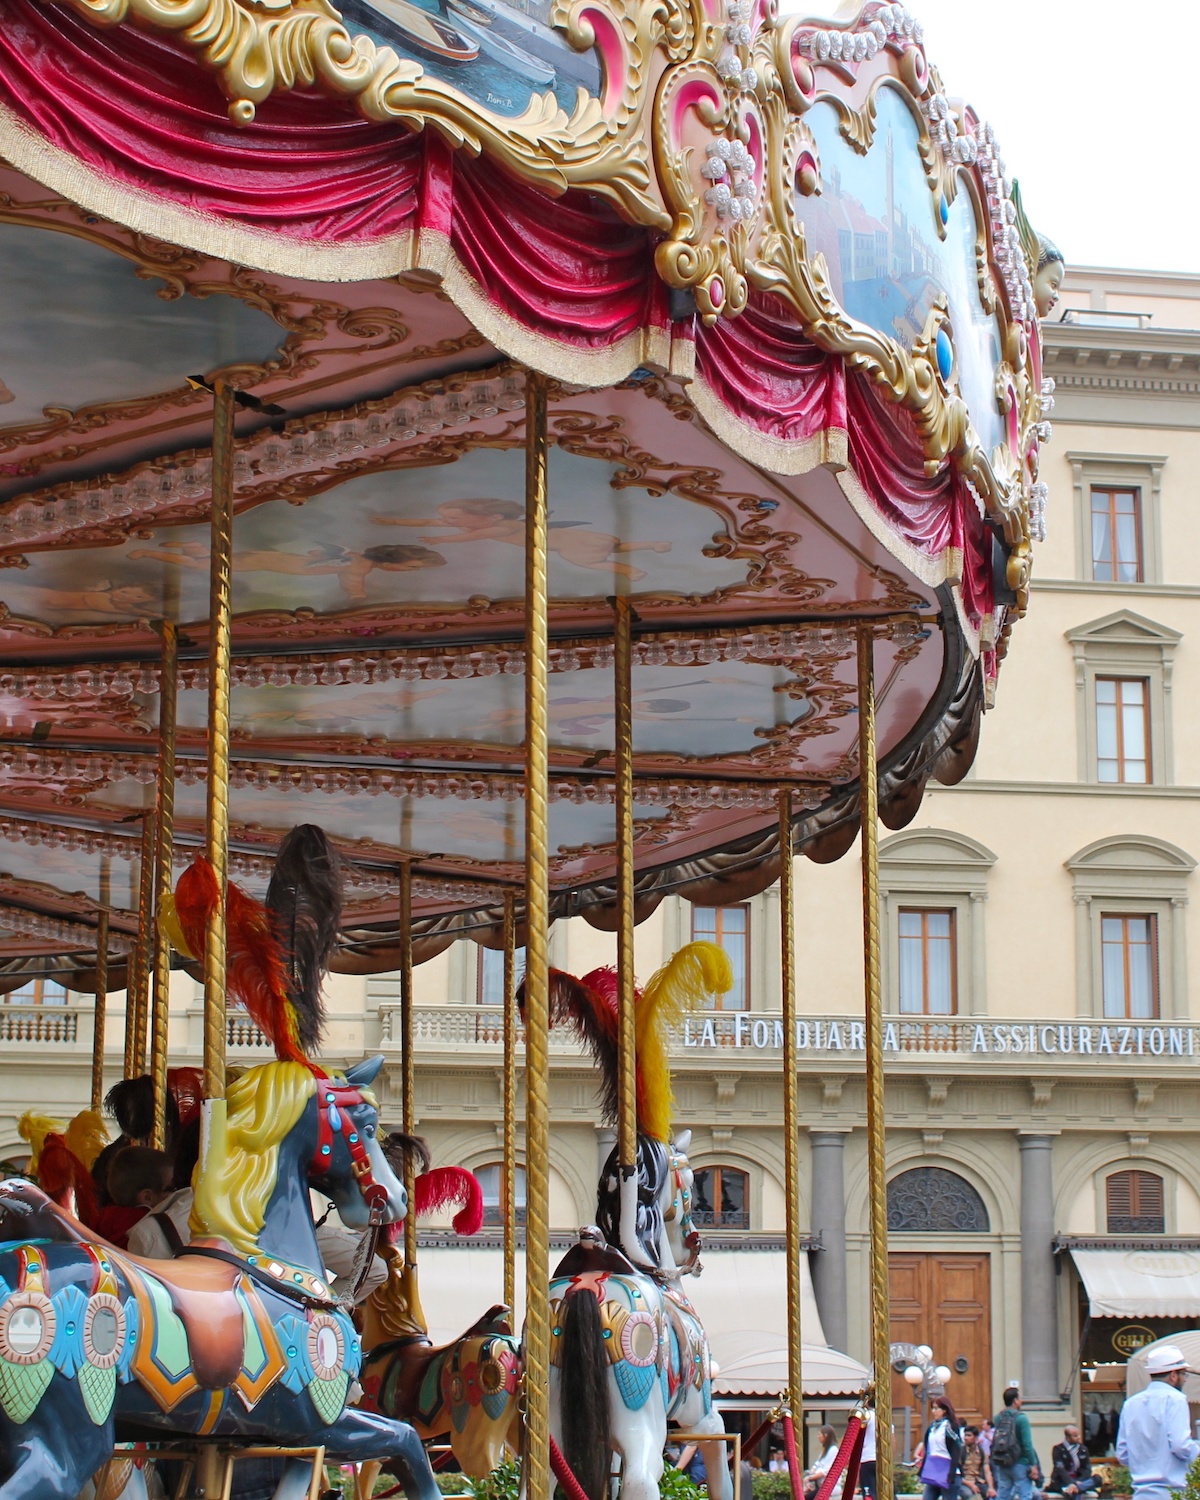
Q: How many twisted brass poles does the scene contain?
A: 11